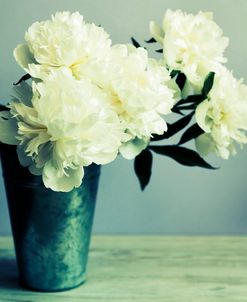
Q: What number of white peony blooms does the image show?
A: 5